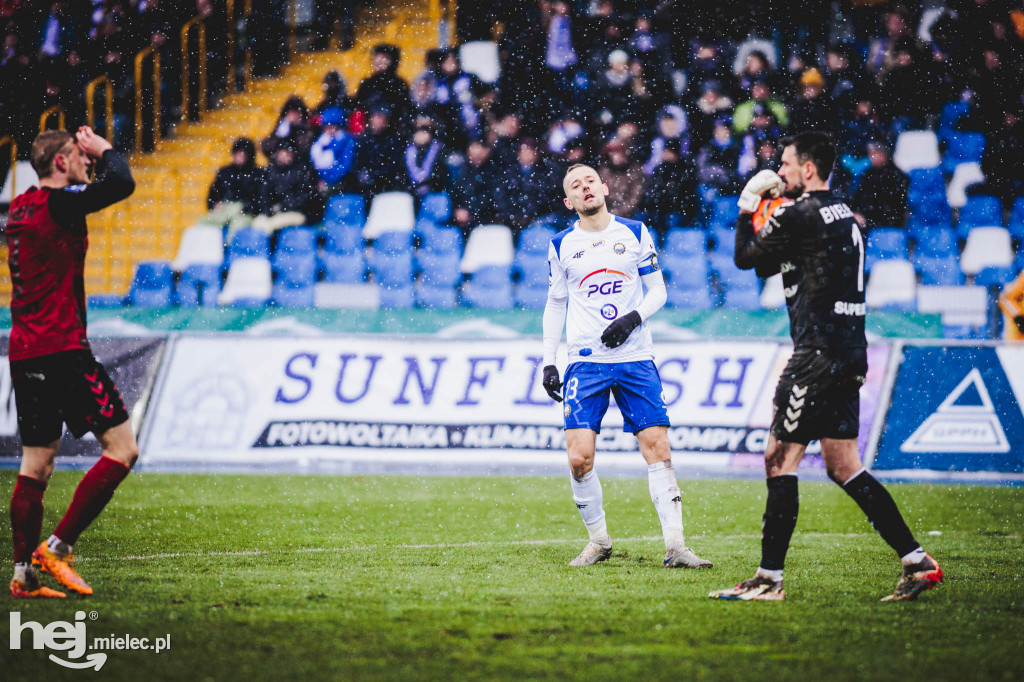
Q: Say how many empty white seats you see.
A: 11